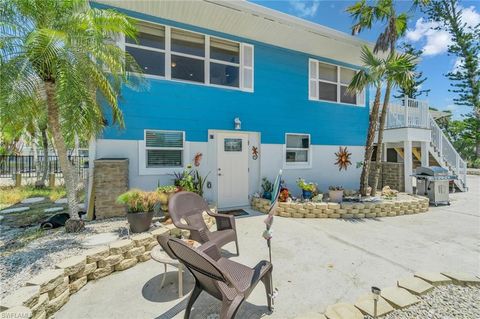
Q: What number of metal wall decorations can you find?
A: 3